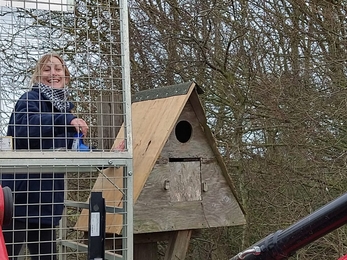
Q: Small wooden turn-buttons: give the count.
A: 2